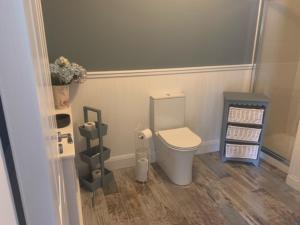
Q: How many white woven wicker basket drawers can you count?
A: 3